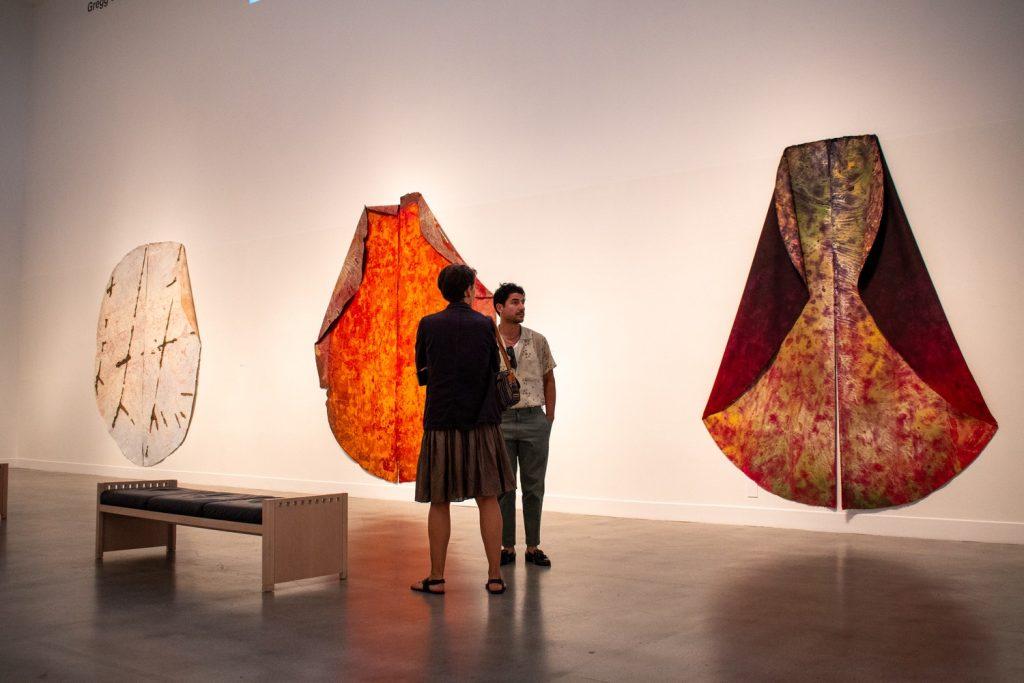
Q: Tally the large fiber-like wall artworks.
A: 3